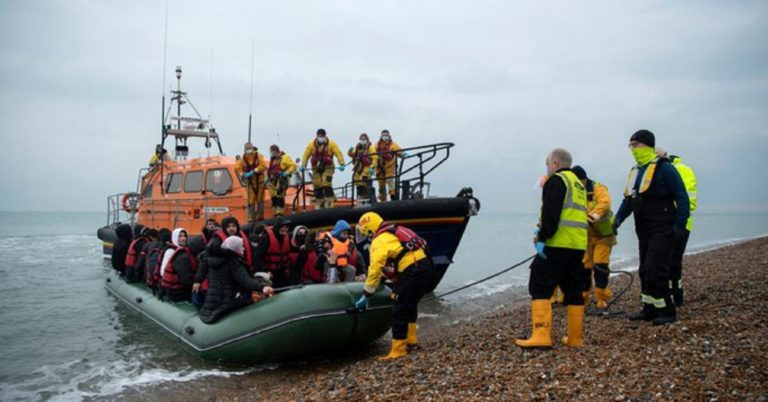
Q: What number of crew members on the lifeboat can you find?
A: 6